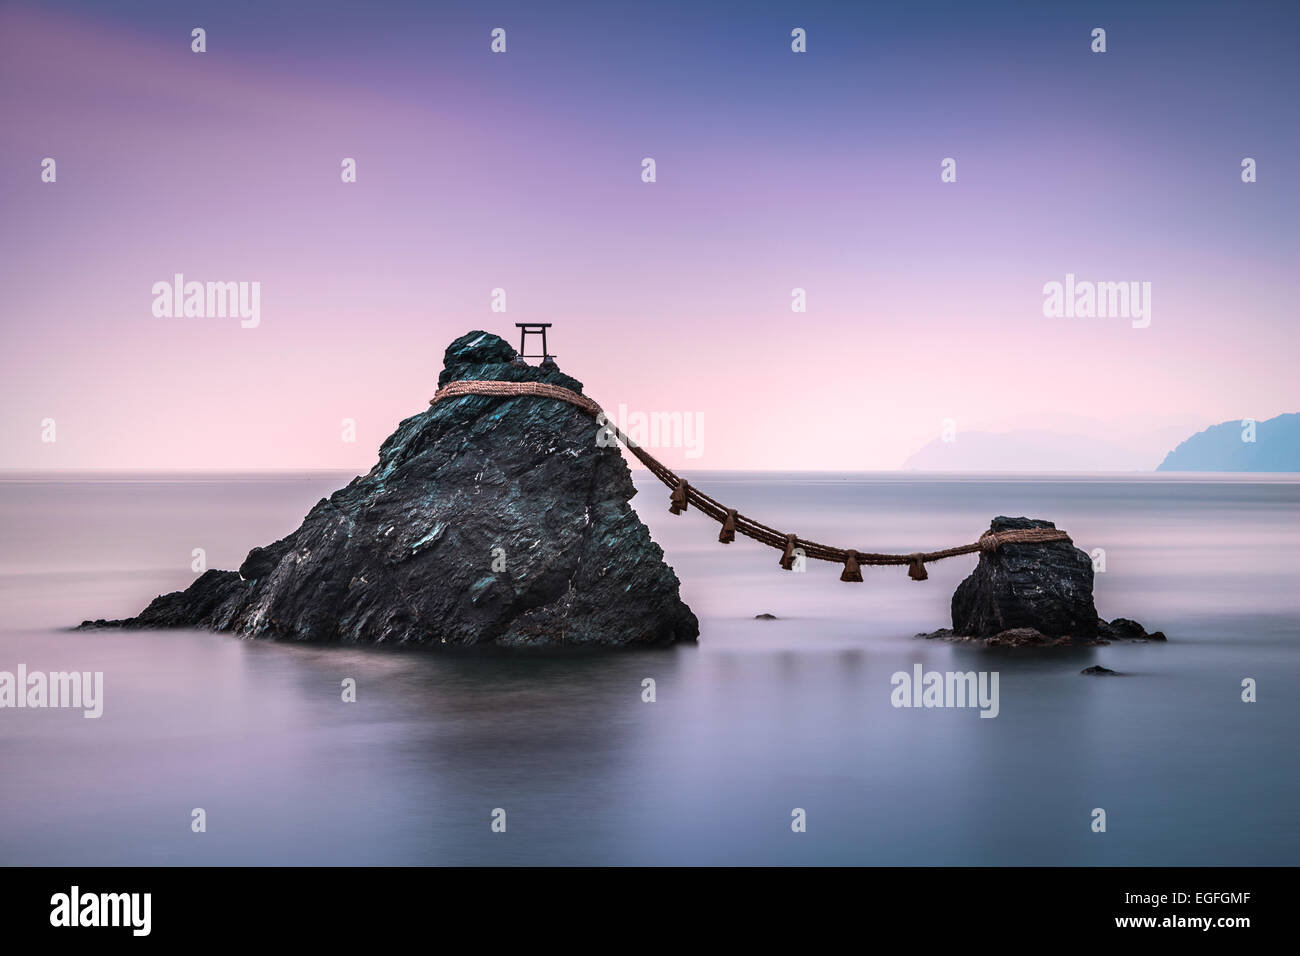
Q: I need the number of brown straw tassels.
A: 5